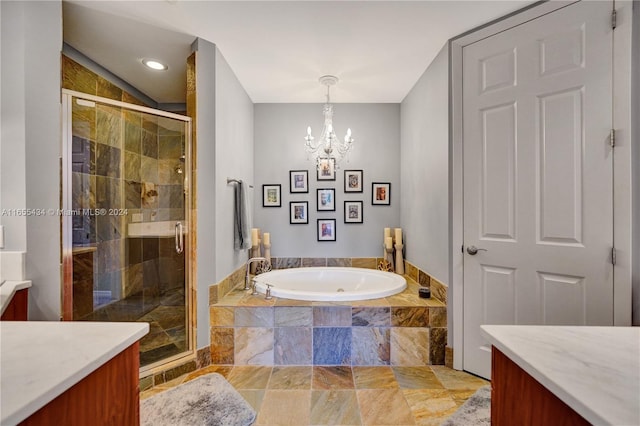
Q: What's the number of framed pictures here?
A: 9